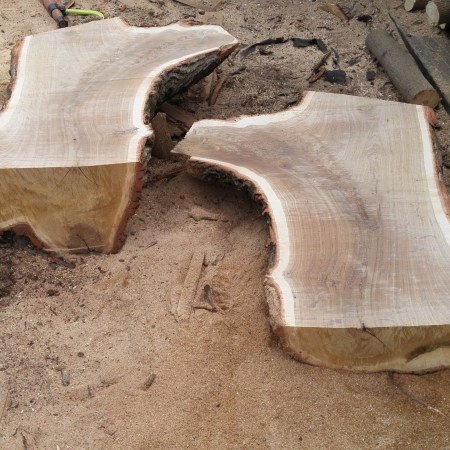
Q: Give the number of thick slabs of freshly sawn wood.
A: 2